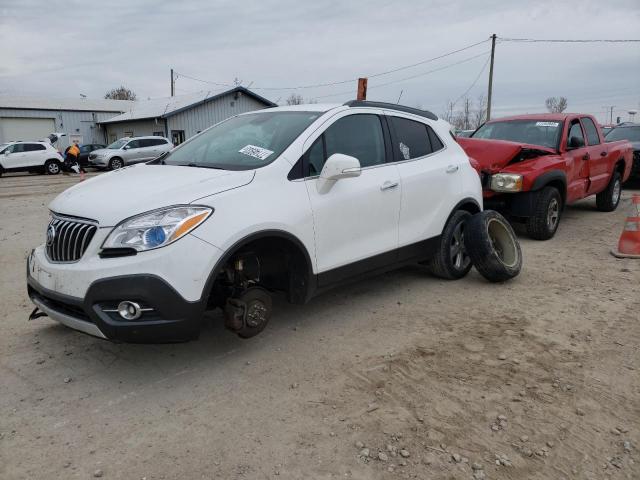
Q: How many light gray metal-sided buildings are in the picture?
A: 2